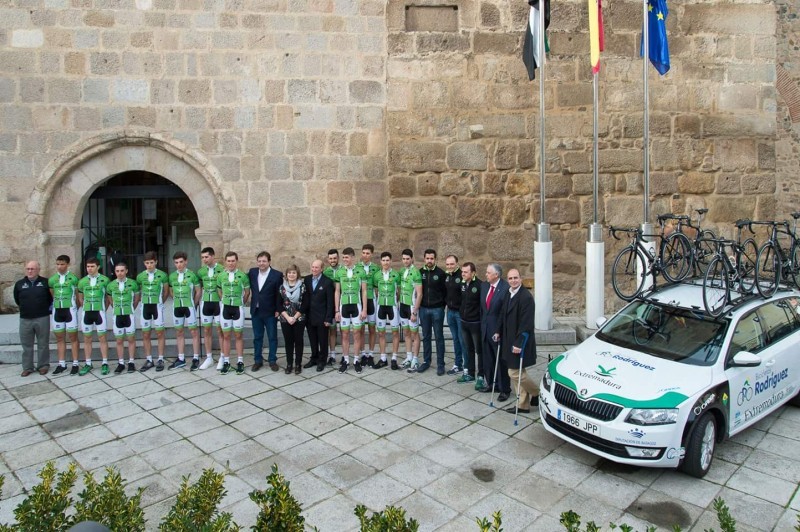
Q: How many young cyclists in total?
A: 12